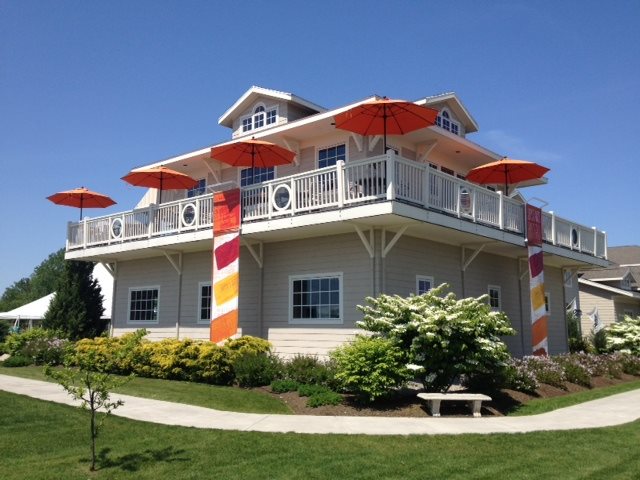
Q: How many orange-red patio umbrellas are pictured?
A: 5